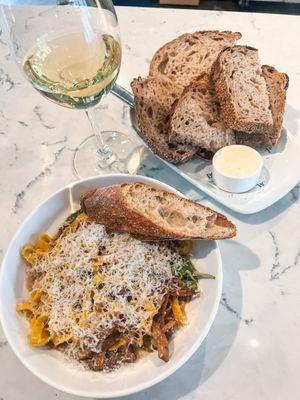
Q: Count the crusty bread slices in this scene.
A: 6